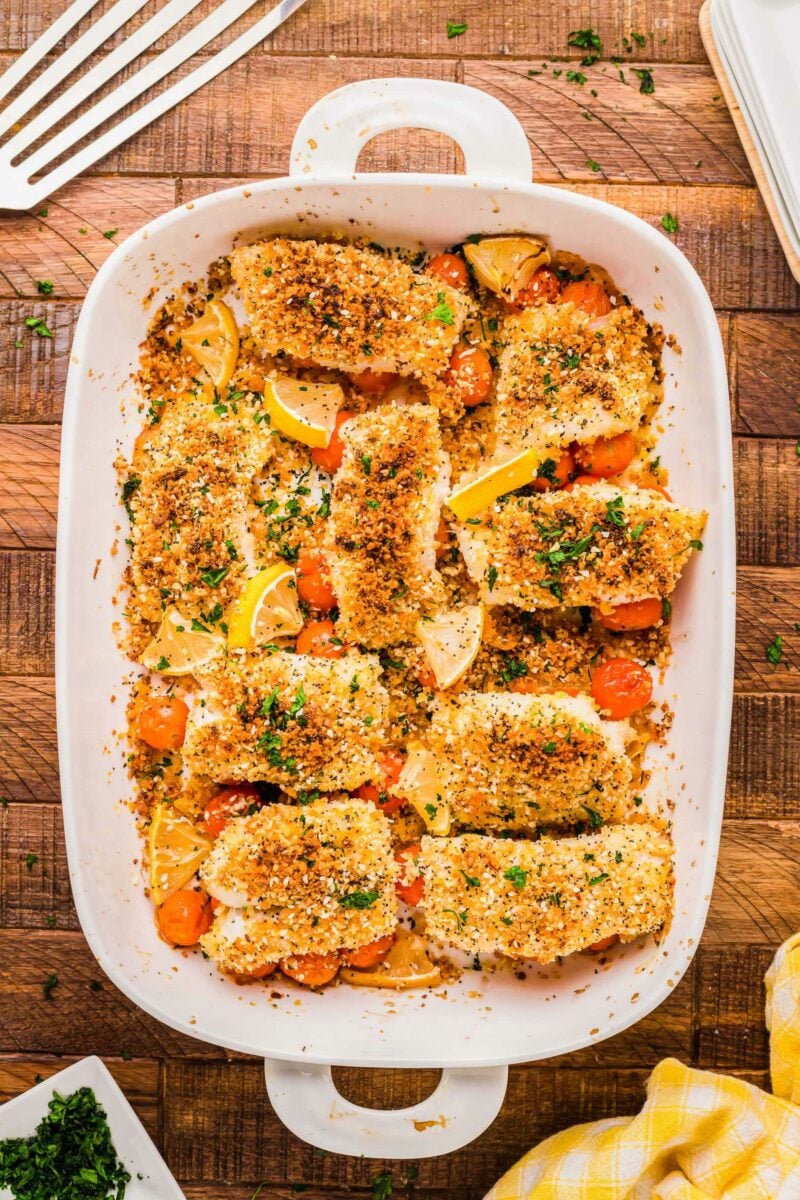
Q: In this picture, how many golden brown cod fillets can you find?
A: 9